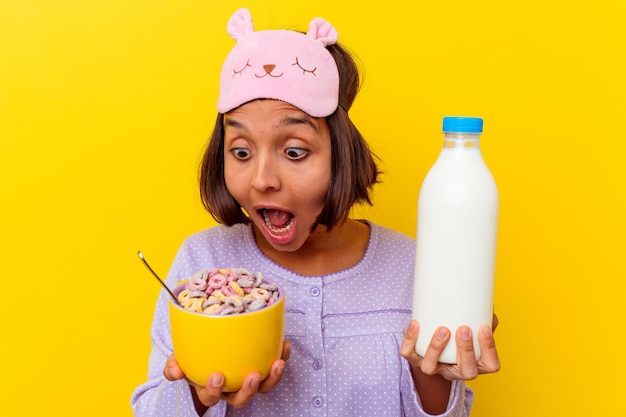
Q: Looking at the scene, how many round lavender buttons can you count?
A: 3